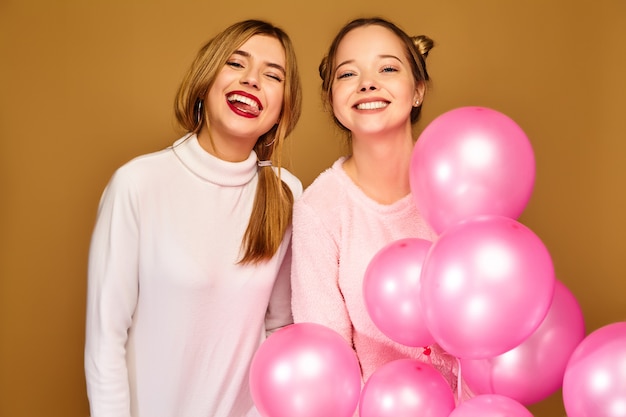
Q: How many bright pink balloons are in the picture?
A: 8